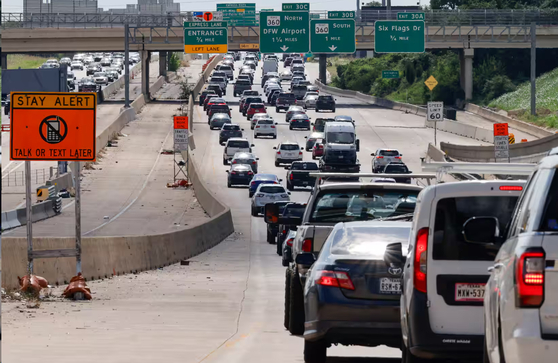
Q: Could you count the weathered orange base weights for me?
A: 2